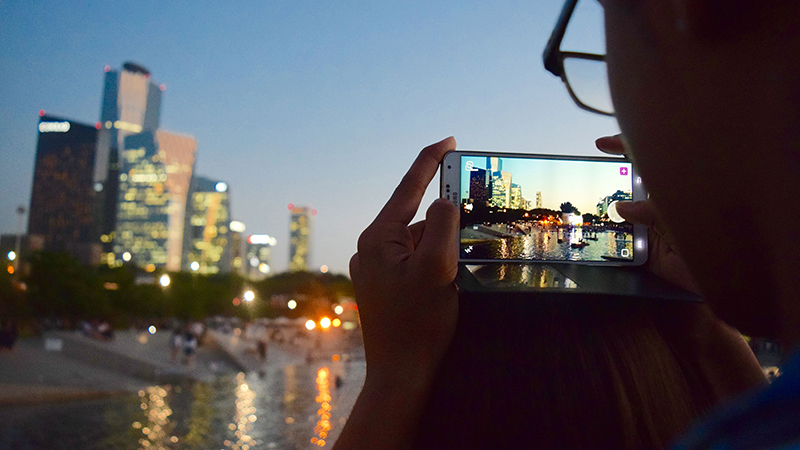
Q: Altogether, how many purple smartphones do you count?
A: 0